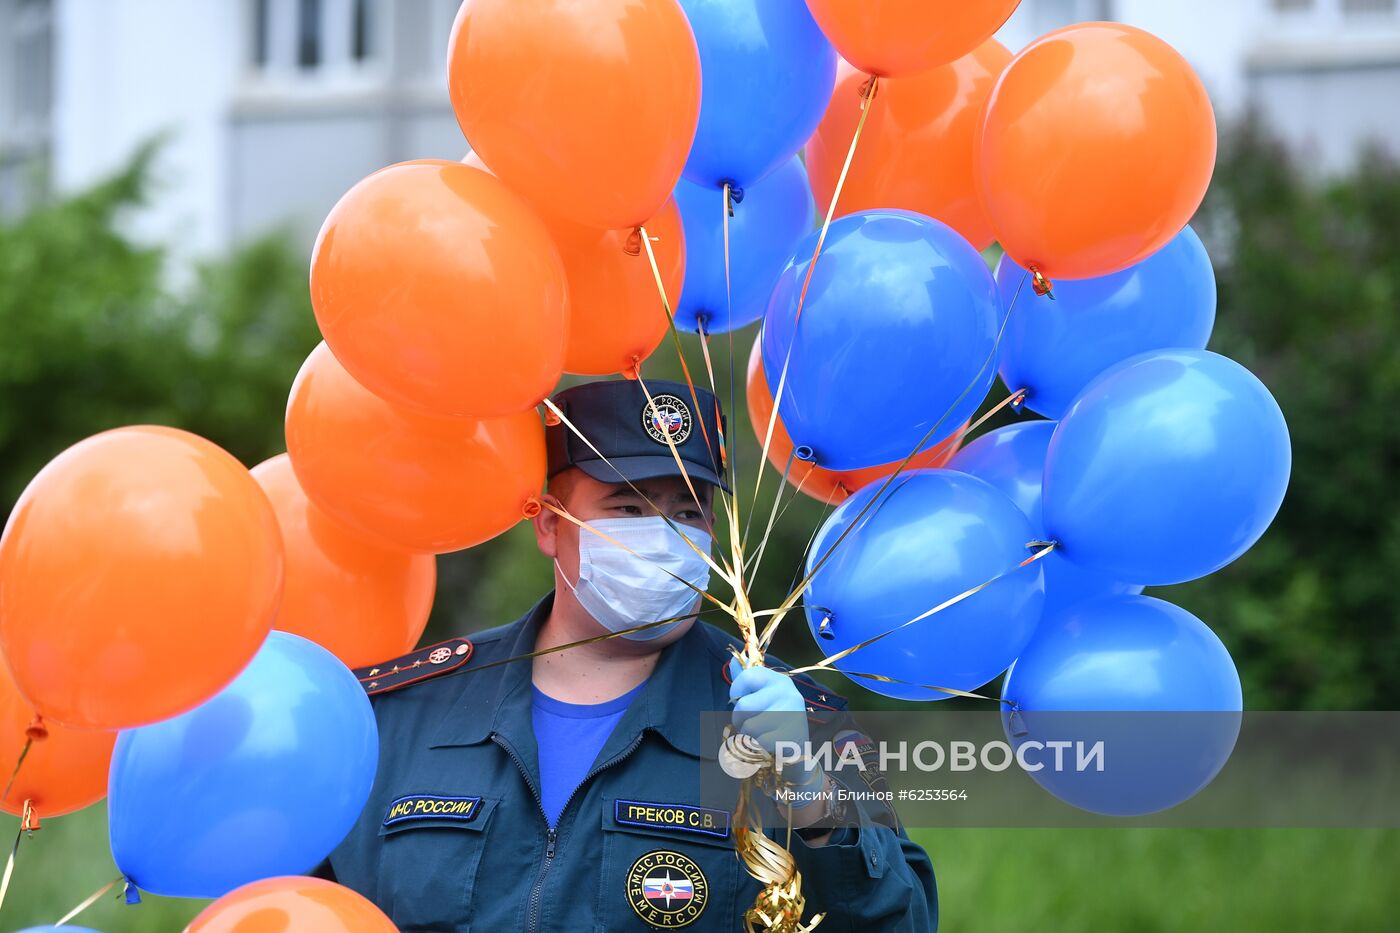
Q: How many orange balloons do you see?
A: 12